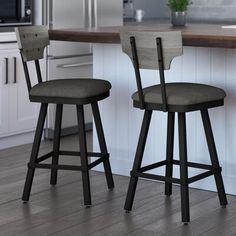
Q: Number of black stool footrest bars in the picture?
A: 8